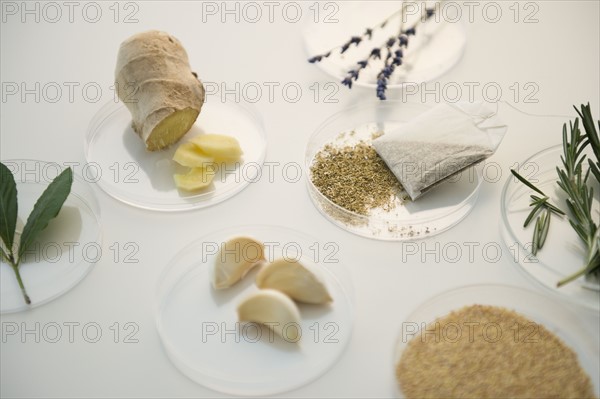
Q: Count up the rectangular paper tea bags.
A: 1